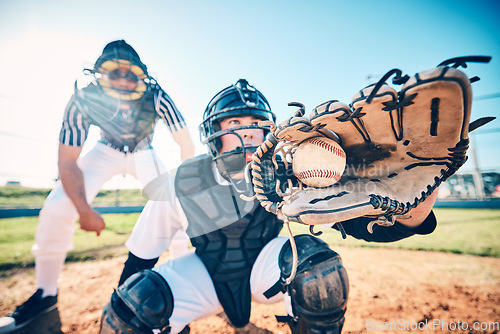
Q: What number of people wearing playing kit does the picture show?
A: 2